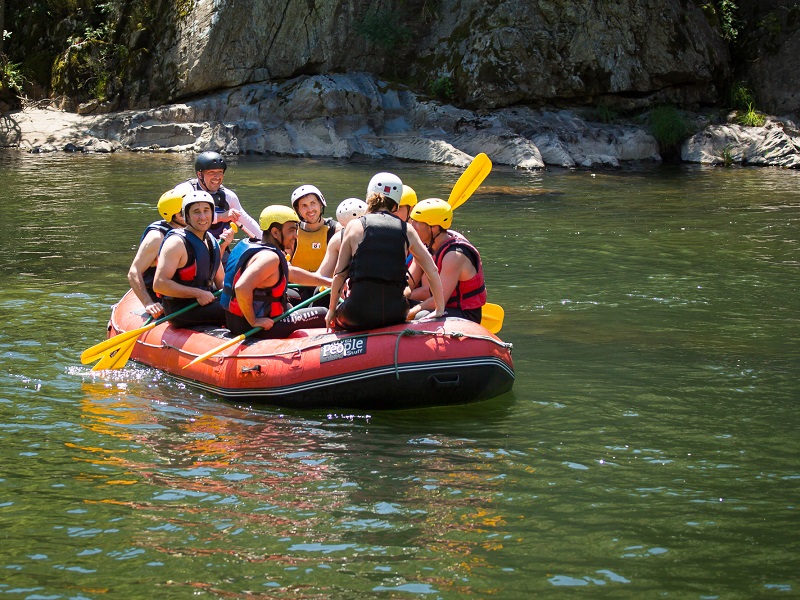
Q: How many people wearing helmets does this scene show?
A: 9